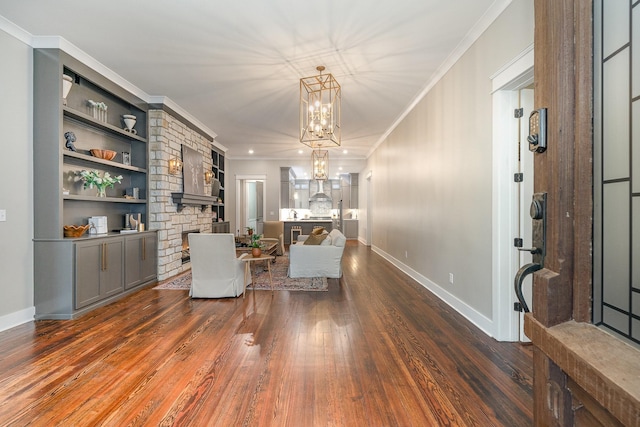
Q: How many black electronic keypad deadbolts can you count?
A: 1